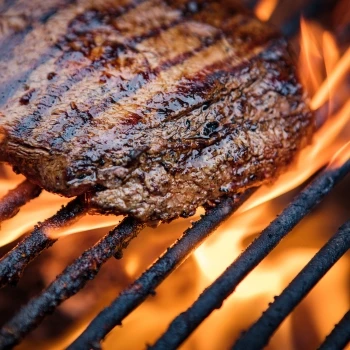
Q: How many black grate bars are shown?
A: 7